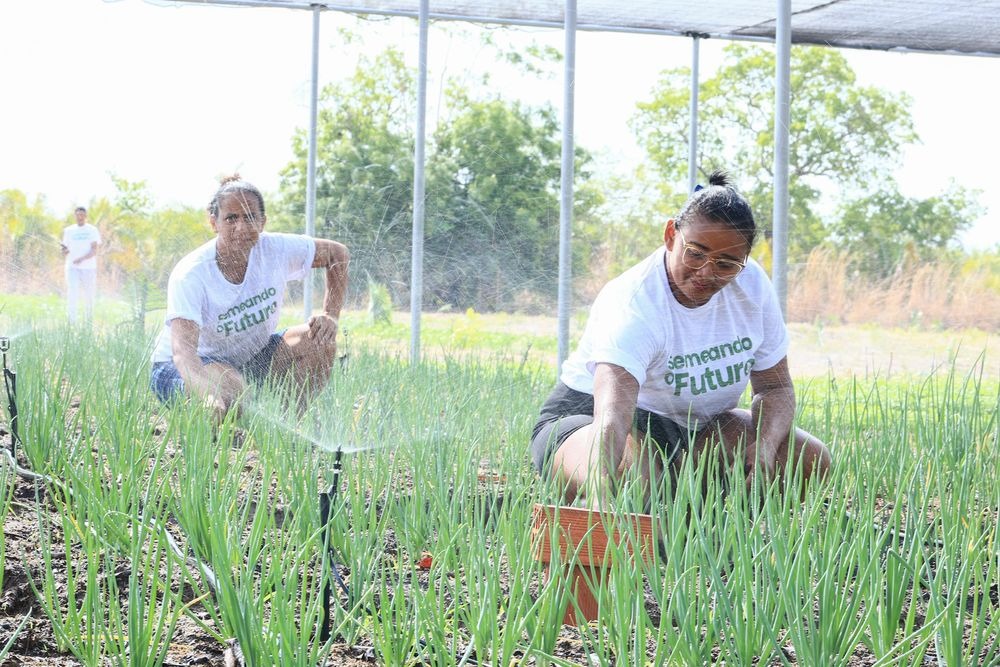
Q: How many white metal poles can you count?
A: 5